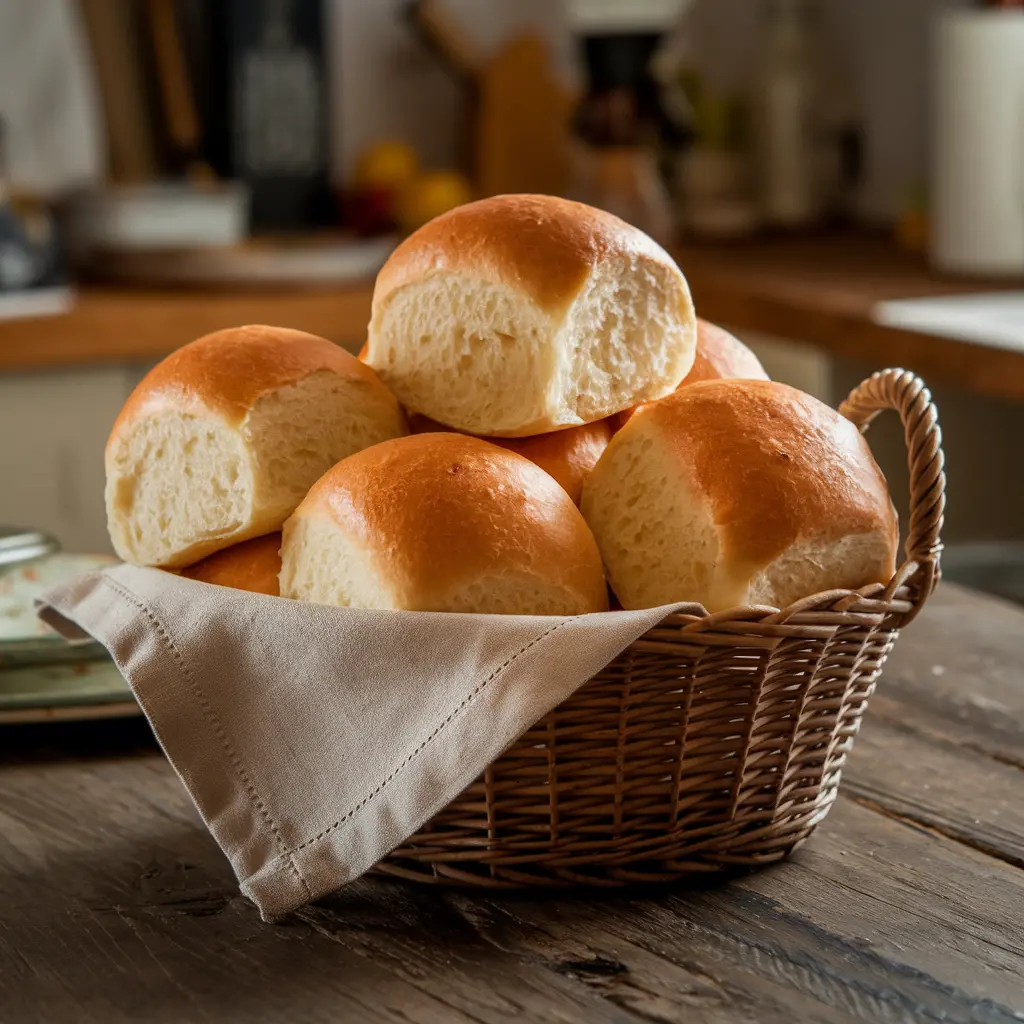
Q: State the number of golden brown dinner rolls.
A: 7